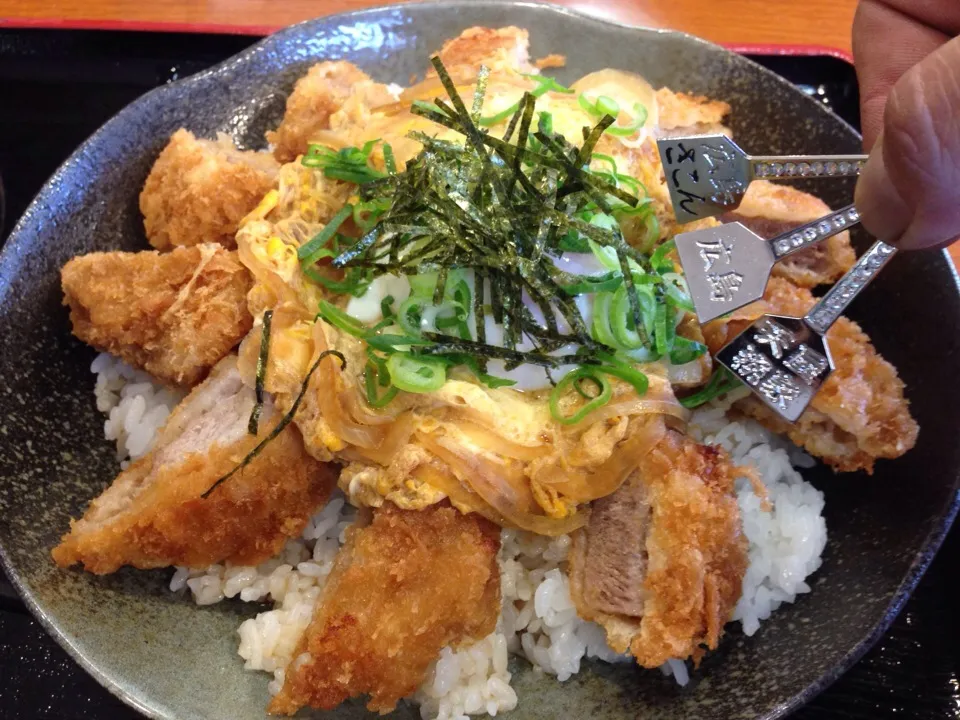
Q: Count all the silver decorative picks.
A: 3